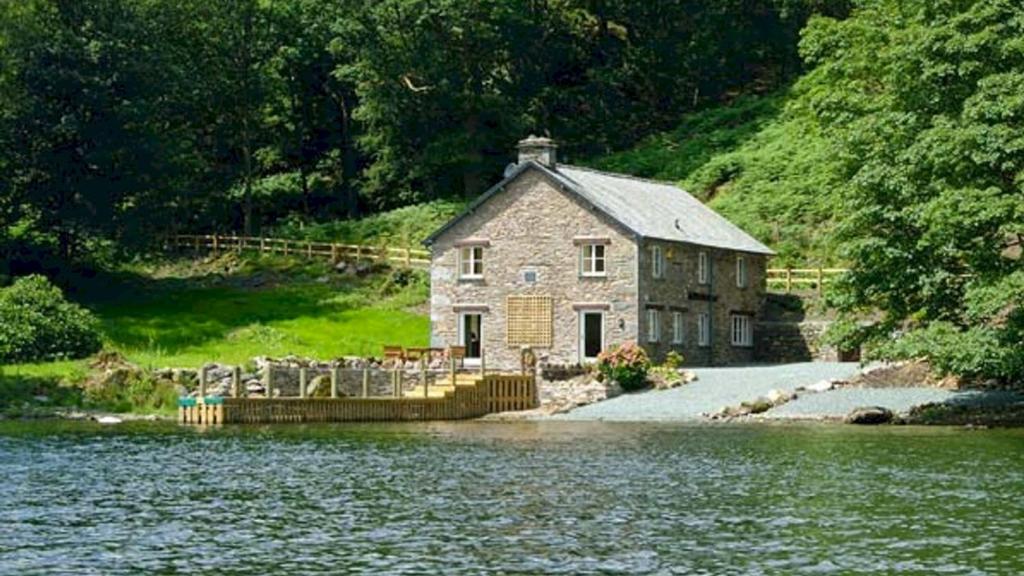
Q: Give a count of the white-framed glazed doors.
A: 2